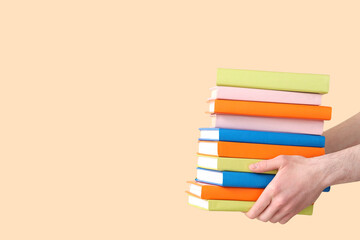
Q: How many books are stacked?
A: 10